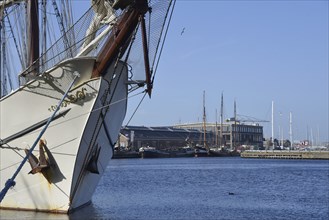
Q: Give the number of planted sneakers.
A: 0